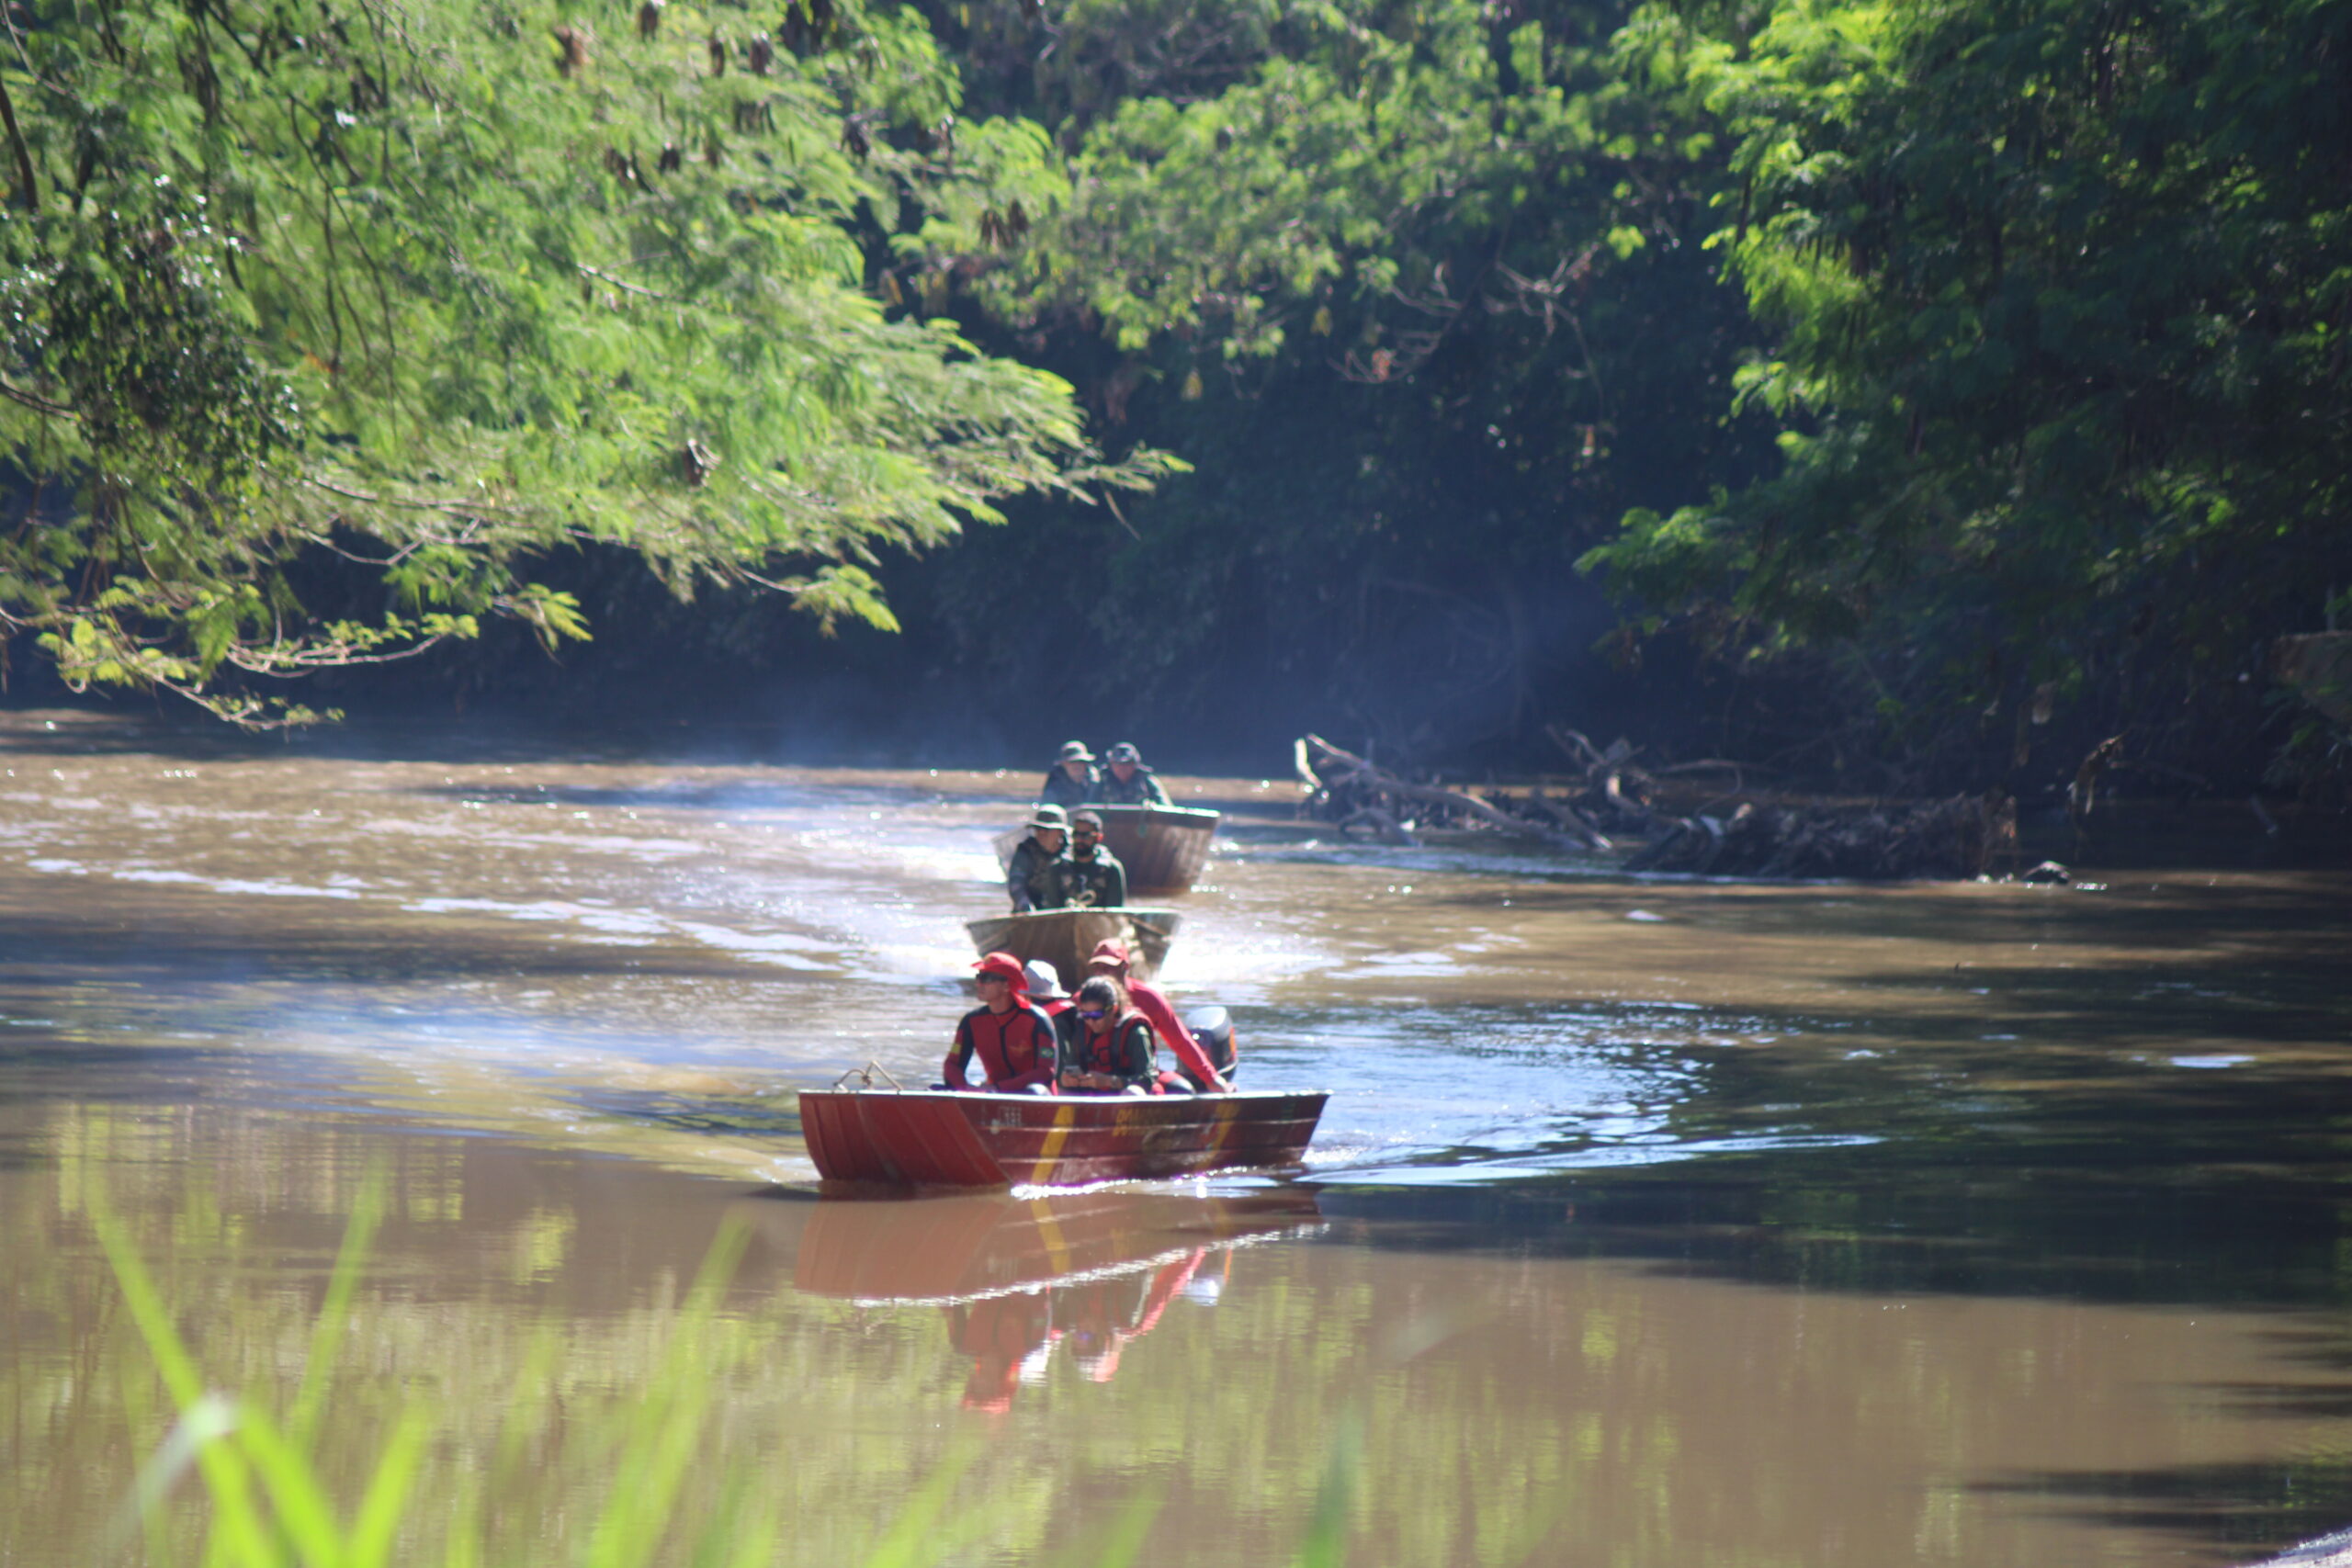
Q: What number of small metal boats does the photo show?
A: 3